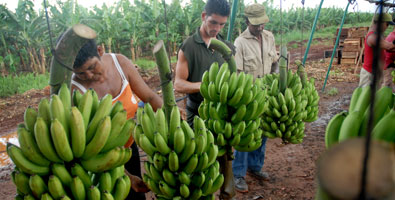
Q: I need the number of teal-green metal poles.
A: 3